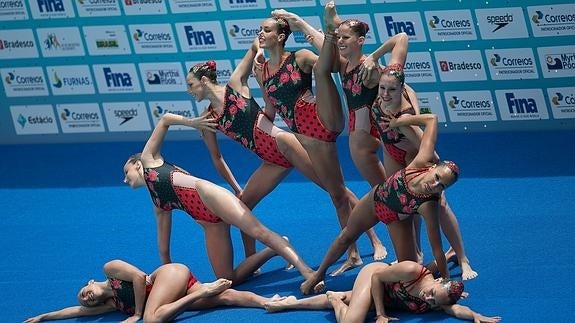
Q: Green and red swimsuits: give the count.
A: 8